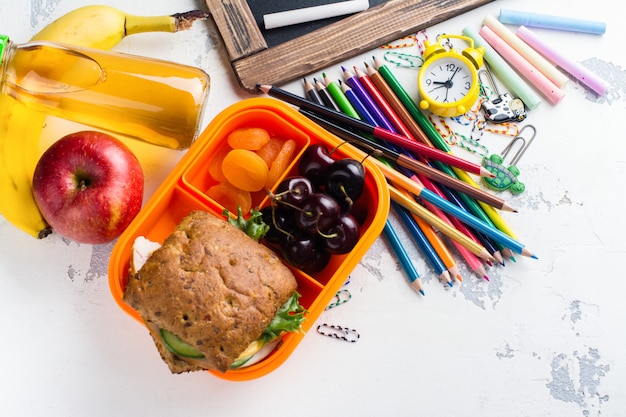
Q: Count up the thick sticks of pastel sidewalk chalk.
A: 5